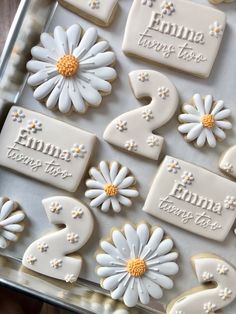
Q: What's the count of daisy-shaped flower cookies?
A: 5